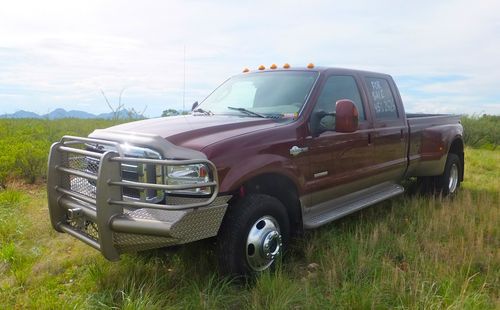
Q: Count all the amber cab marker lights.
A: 5